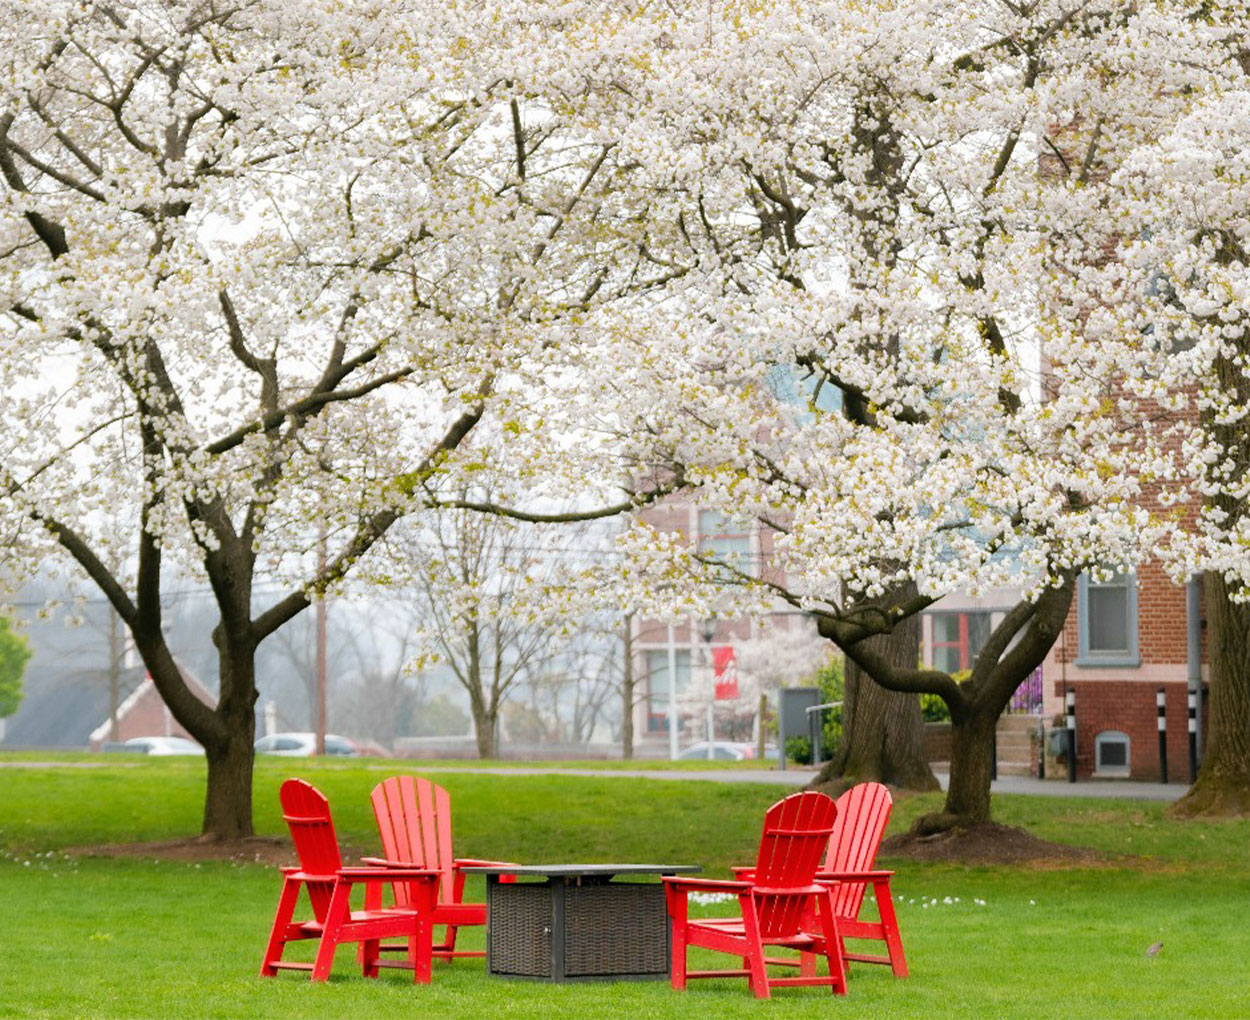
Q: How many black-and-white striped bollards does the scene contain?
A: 3